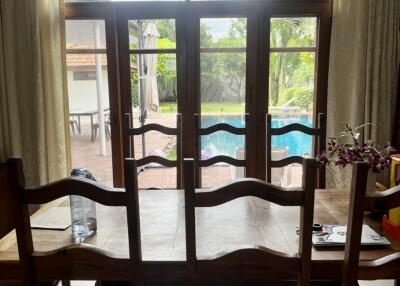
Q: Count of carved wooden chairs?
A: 6